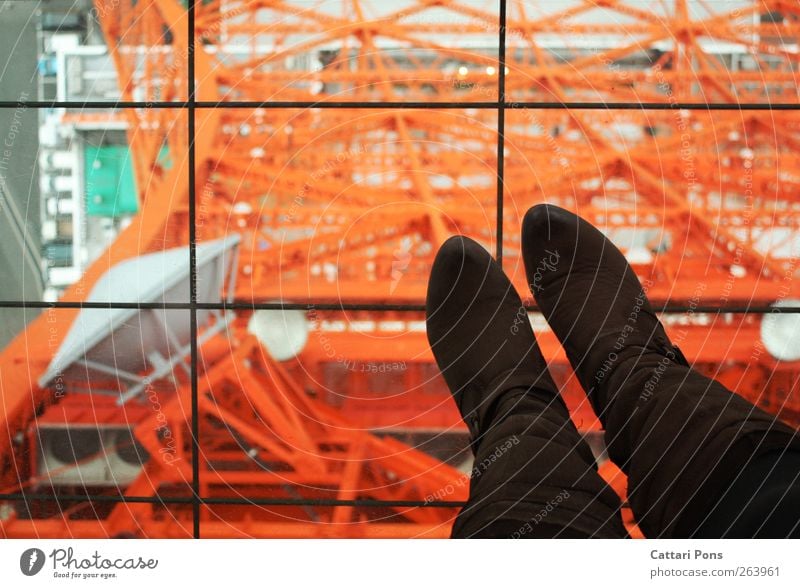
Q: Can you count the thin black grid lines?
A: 5